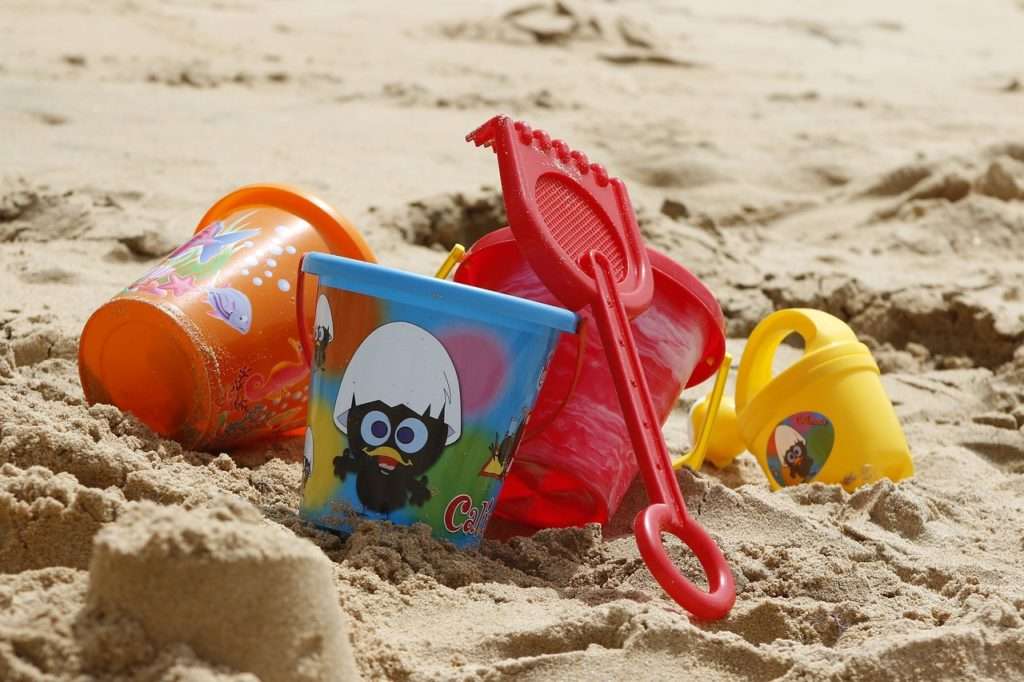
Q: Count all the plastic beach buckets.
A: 3